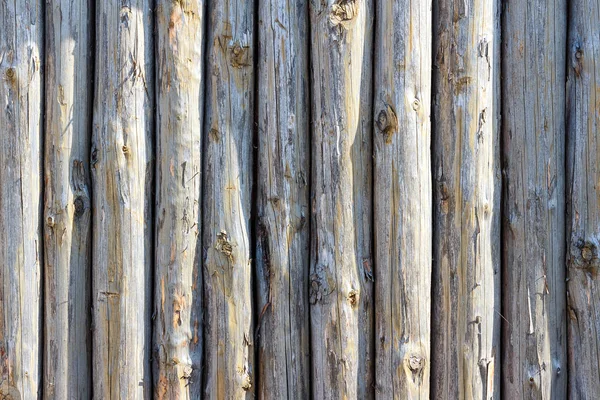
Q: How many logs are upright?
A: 11